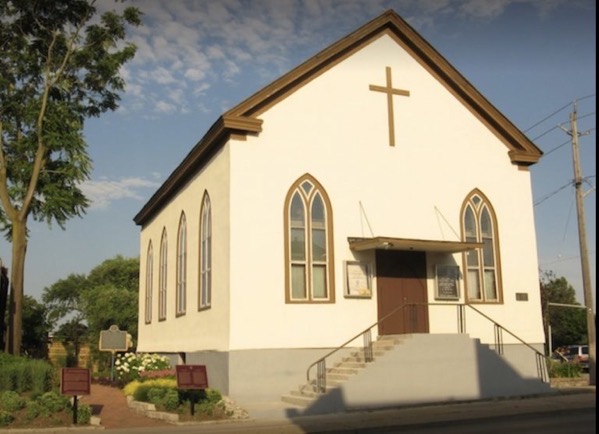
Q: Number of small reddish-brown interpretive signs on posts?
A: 2